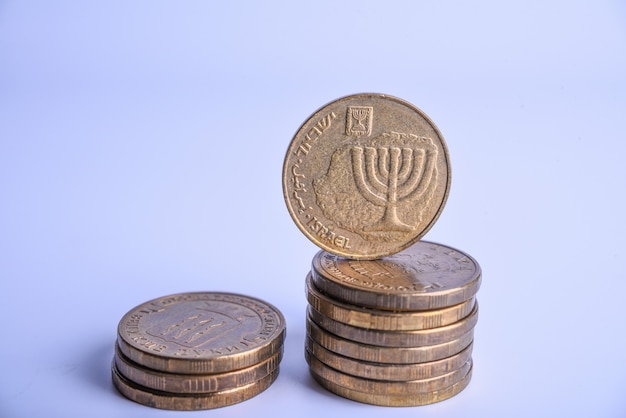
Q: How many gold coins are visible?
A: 11